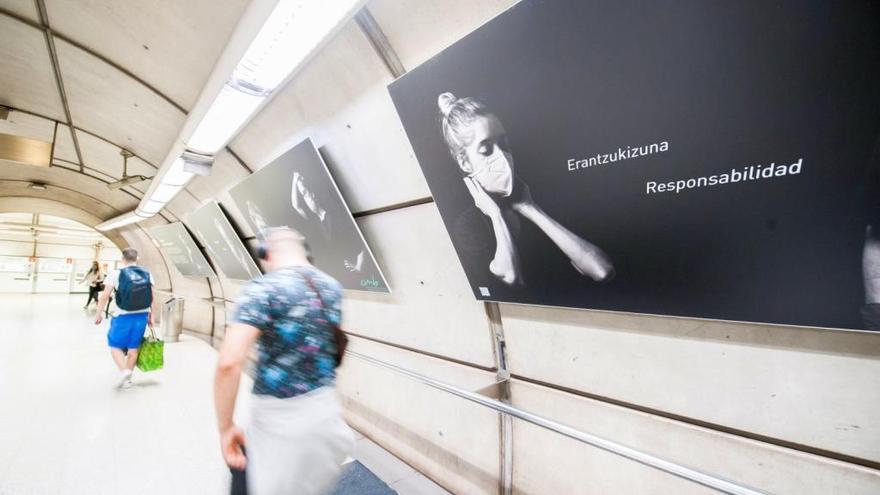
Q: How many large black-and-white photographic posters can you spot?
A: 4